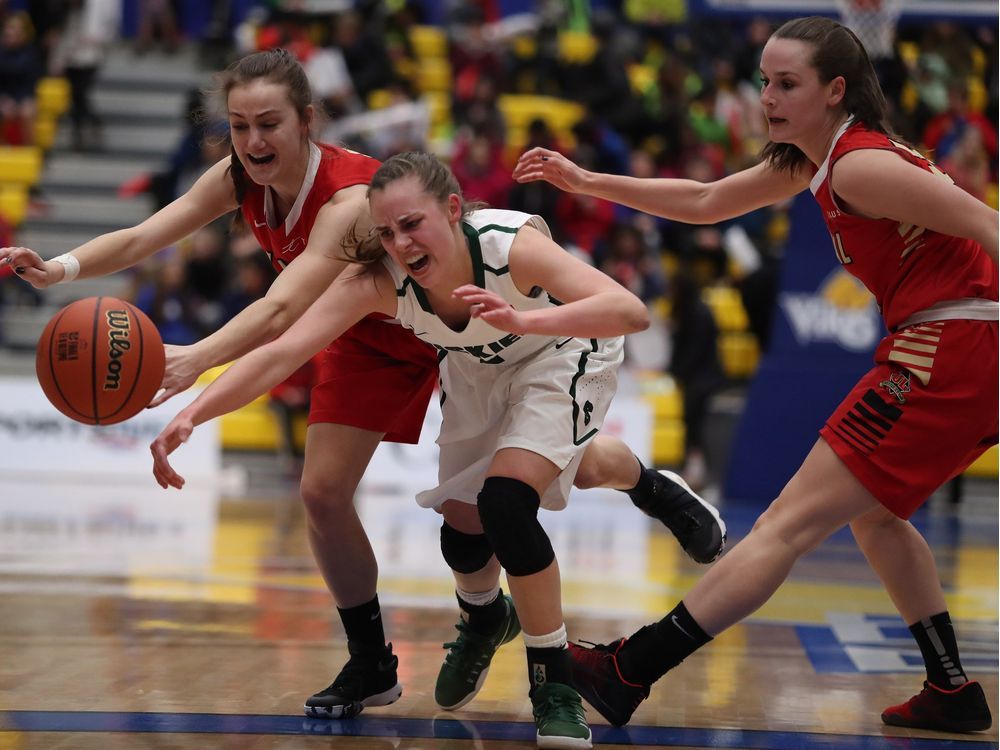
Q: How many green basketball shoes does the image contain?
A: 2